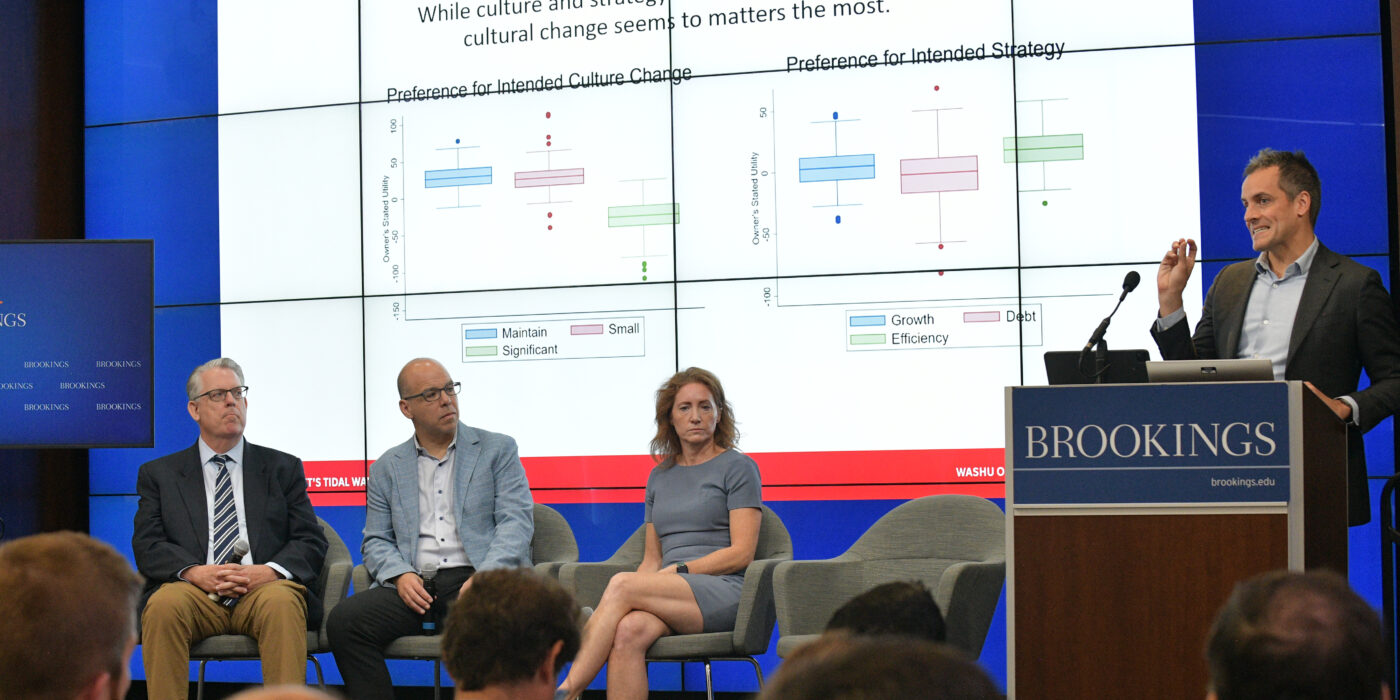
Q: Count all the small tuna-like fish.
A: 0